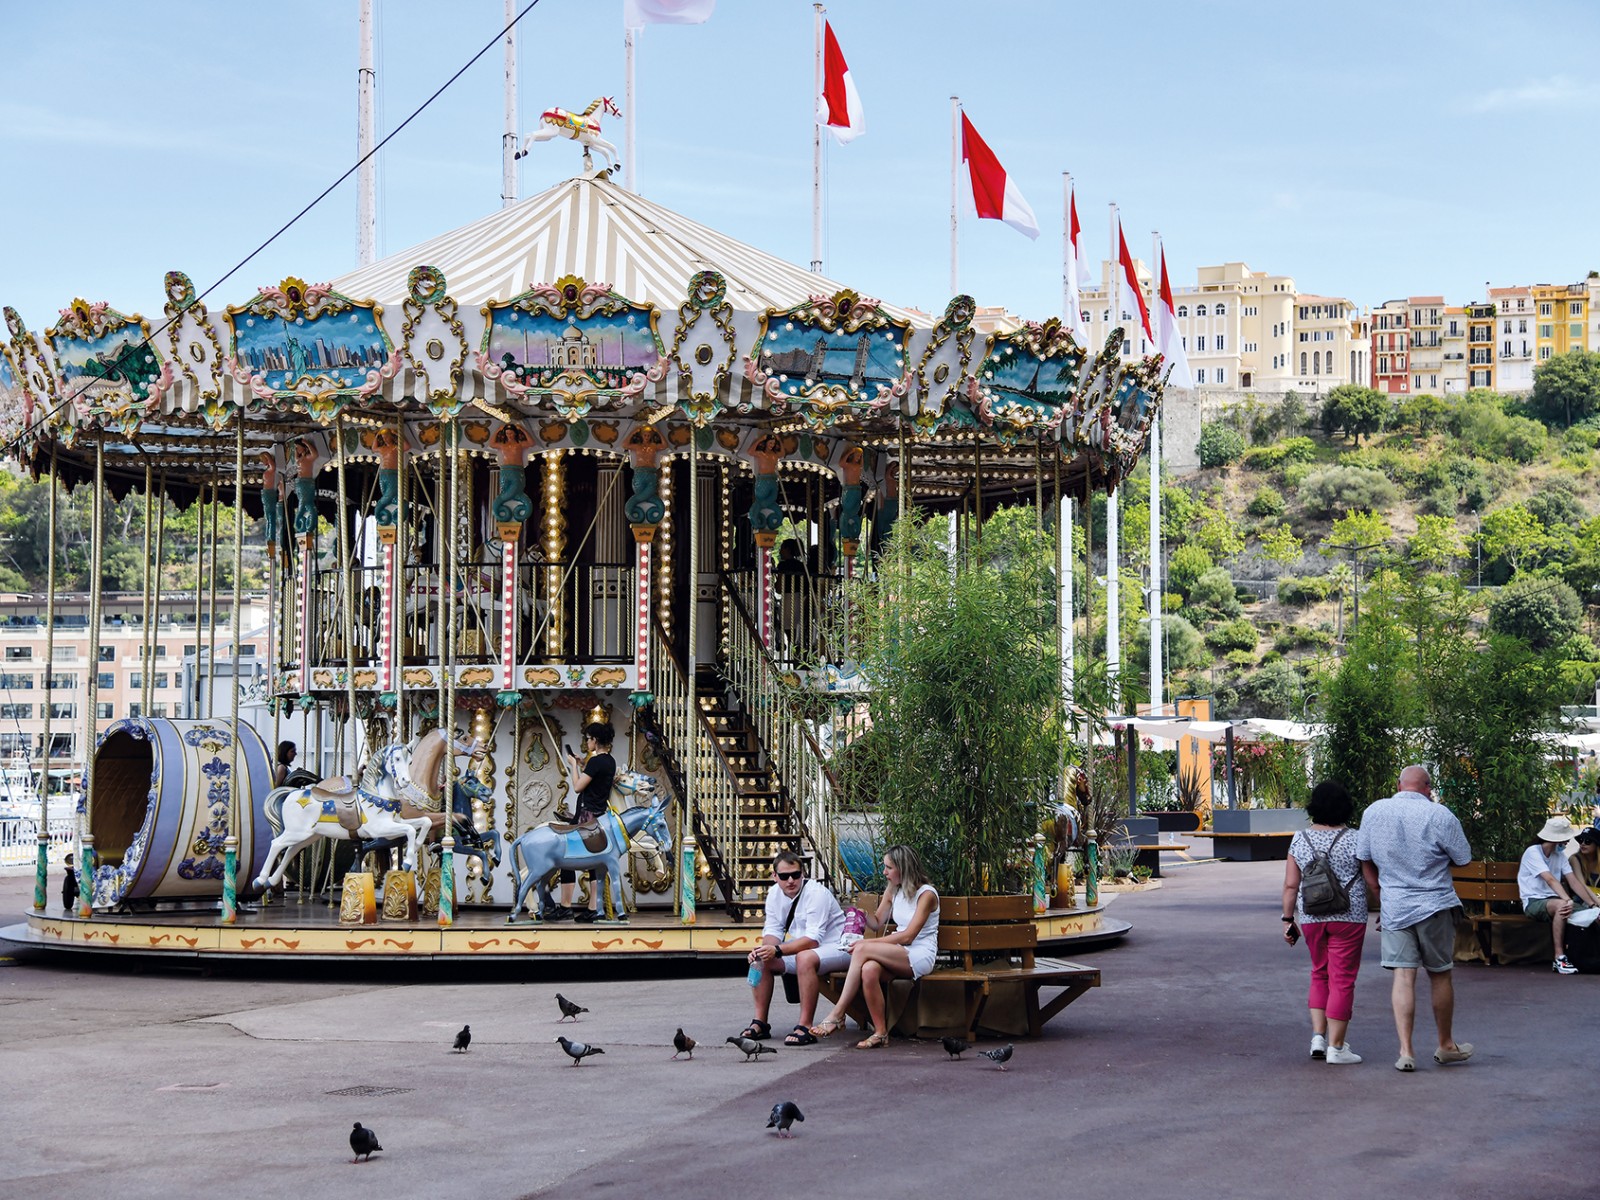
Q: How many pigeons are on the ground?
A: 9